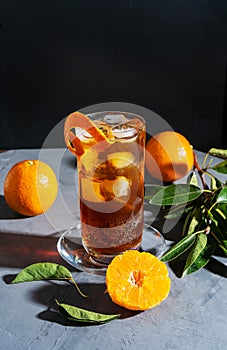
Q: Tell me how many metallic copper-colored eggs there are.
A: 0